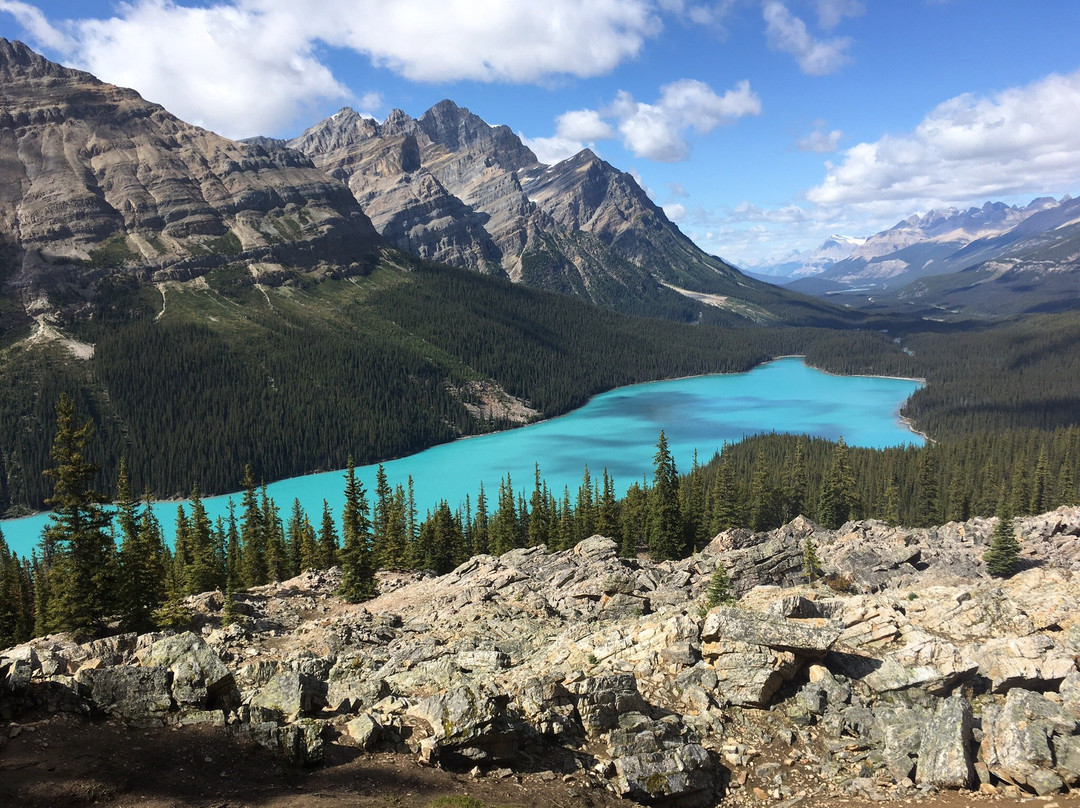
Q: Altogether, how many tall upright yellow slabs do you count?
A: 0